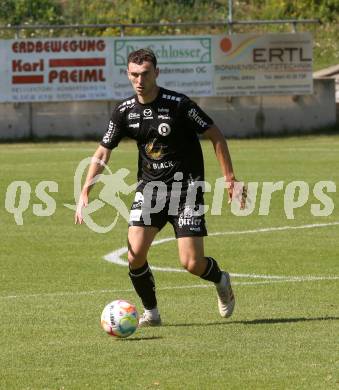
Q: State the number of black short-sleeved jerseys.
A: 1